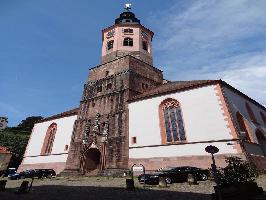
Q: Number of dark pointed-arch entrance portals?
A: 1